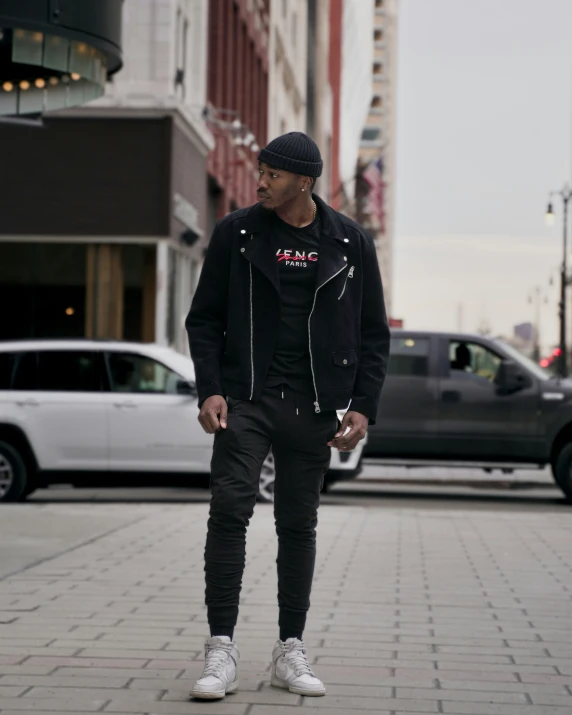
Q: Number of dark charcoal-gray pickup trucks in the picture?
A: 1